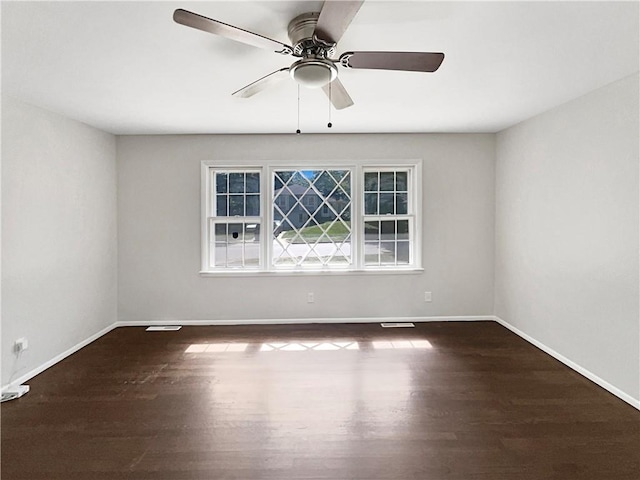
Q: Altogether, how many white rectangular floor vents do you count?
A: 2